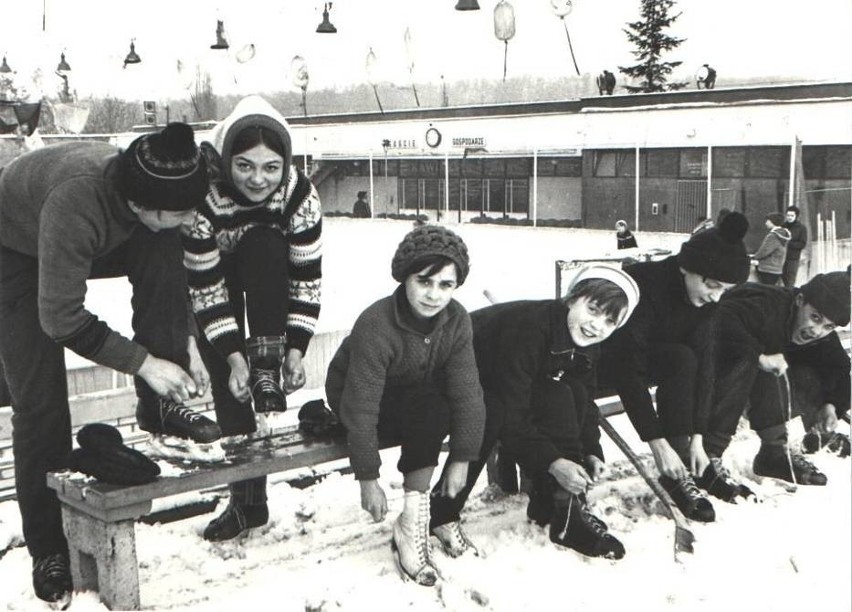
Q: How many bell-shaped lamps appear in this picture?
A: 6